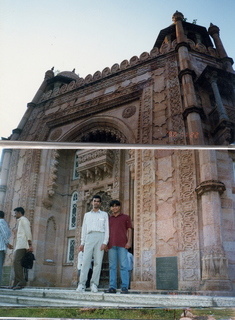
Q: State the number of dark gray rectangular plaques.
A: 1